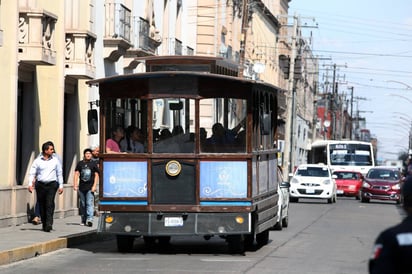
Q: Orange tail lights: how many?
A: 2